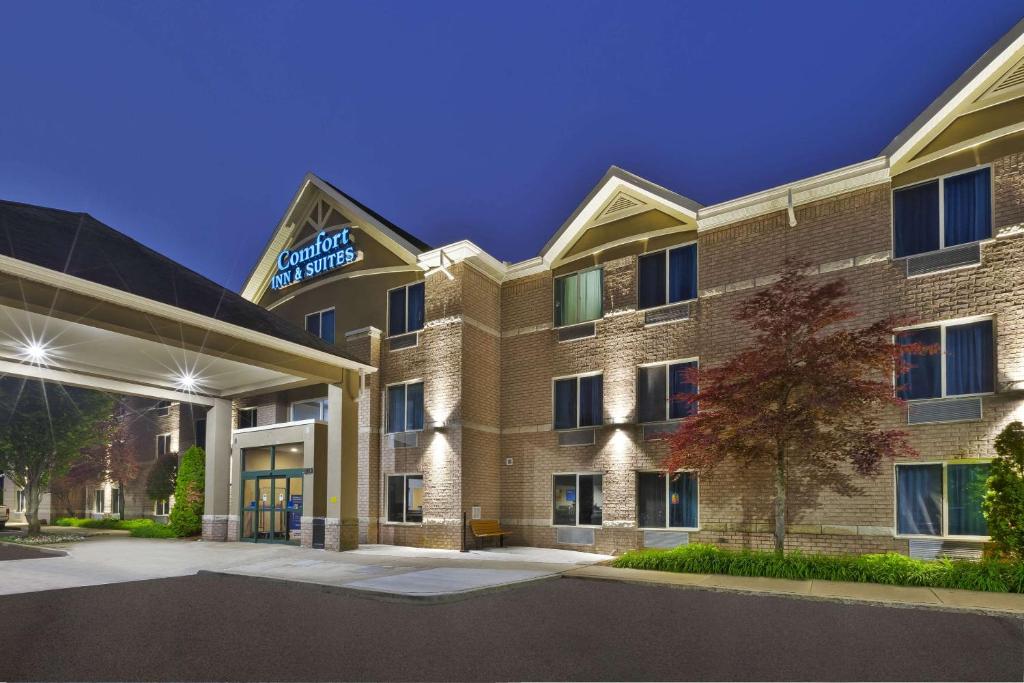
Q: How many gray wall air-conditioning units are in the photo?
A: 11